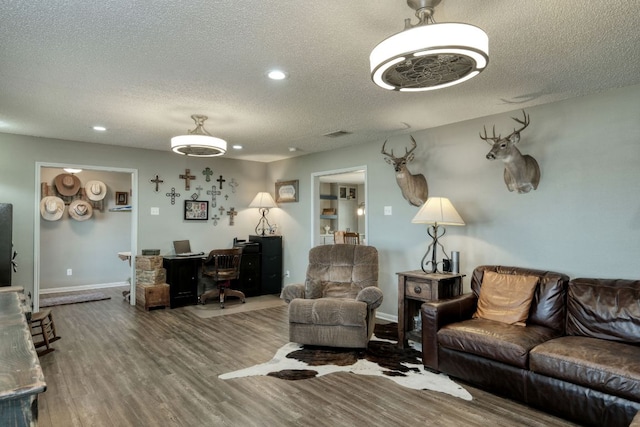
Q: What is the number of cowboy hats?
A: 4